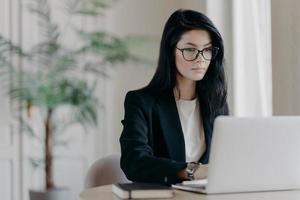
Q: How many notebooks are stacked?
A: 1